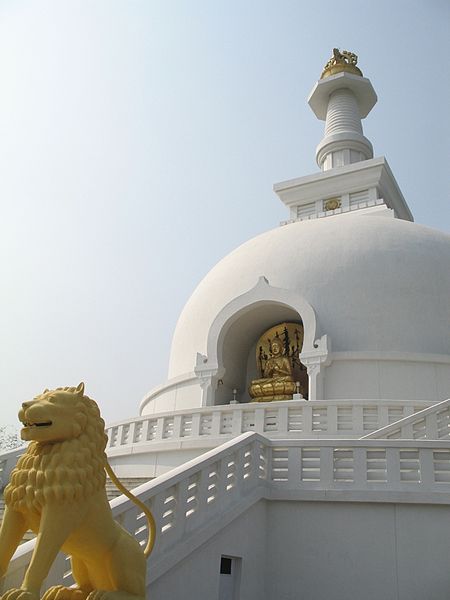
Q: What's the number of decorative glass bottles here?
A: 0